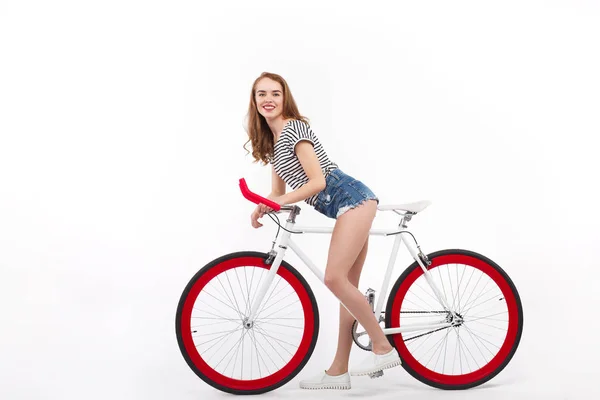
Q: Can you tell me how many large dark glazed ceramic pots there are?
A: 0